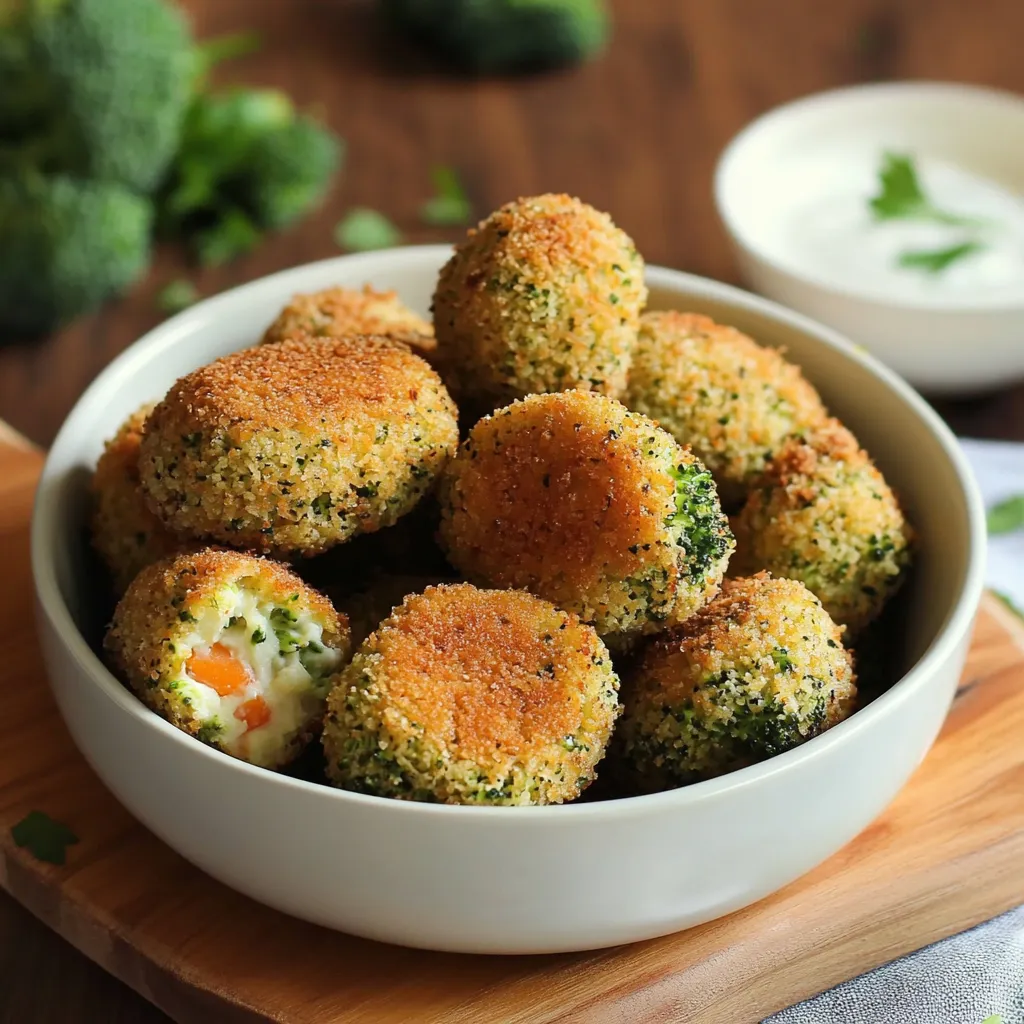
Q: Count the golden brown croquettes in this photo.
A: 10